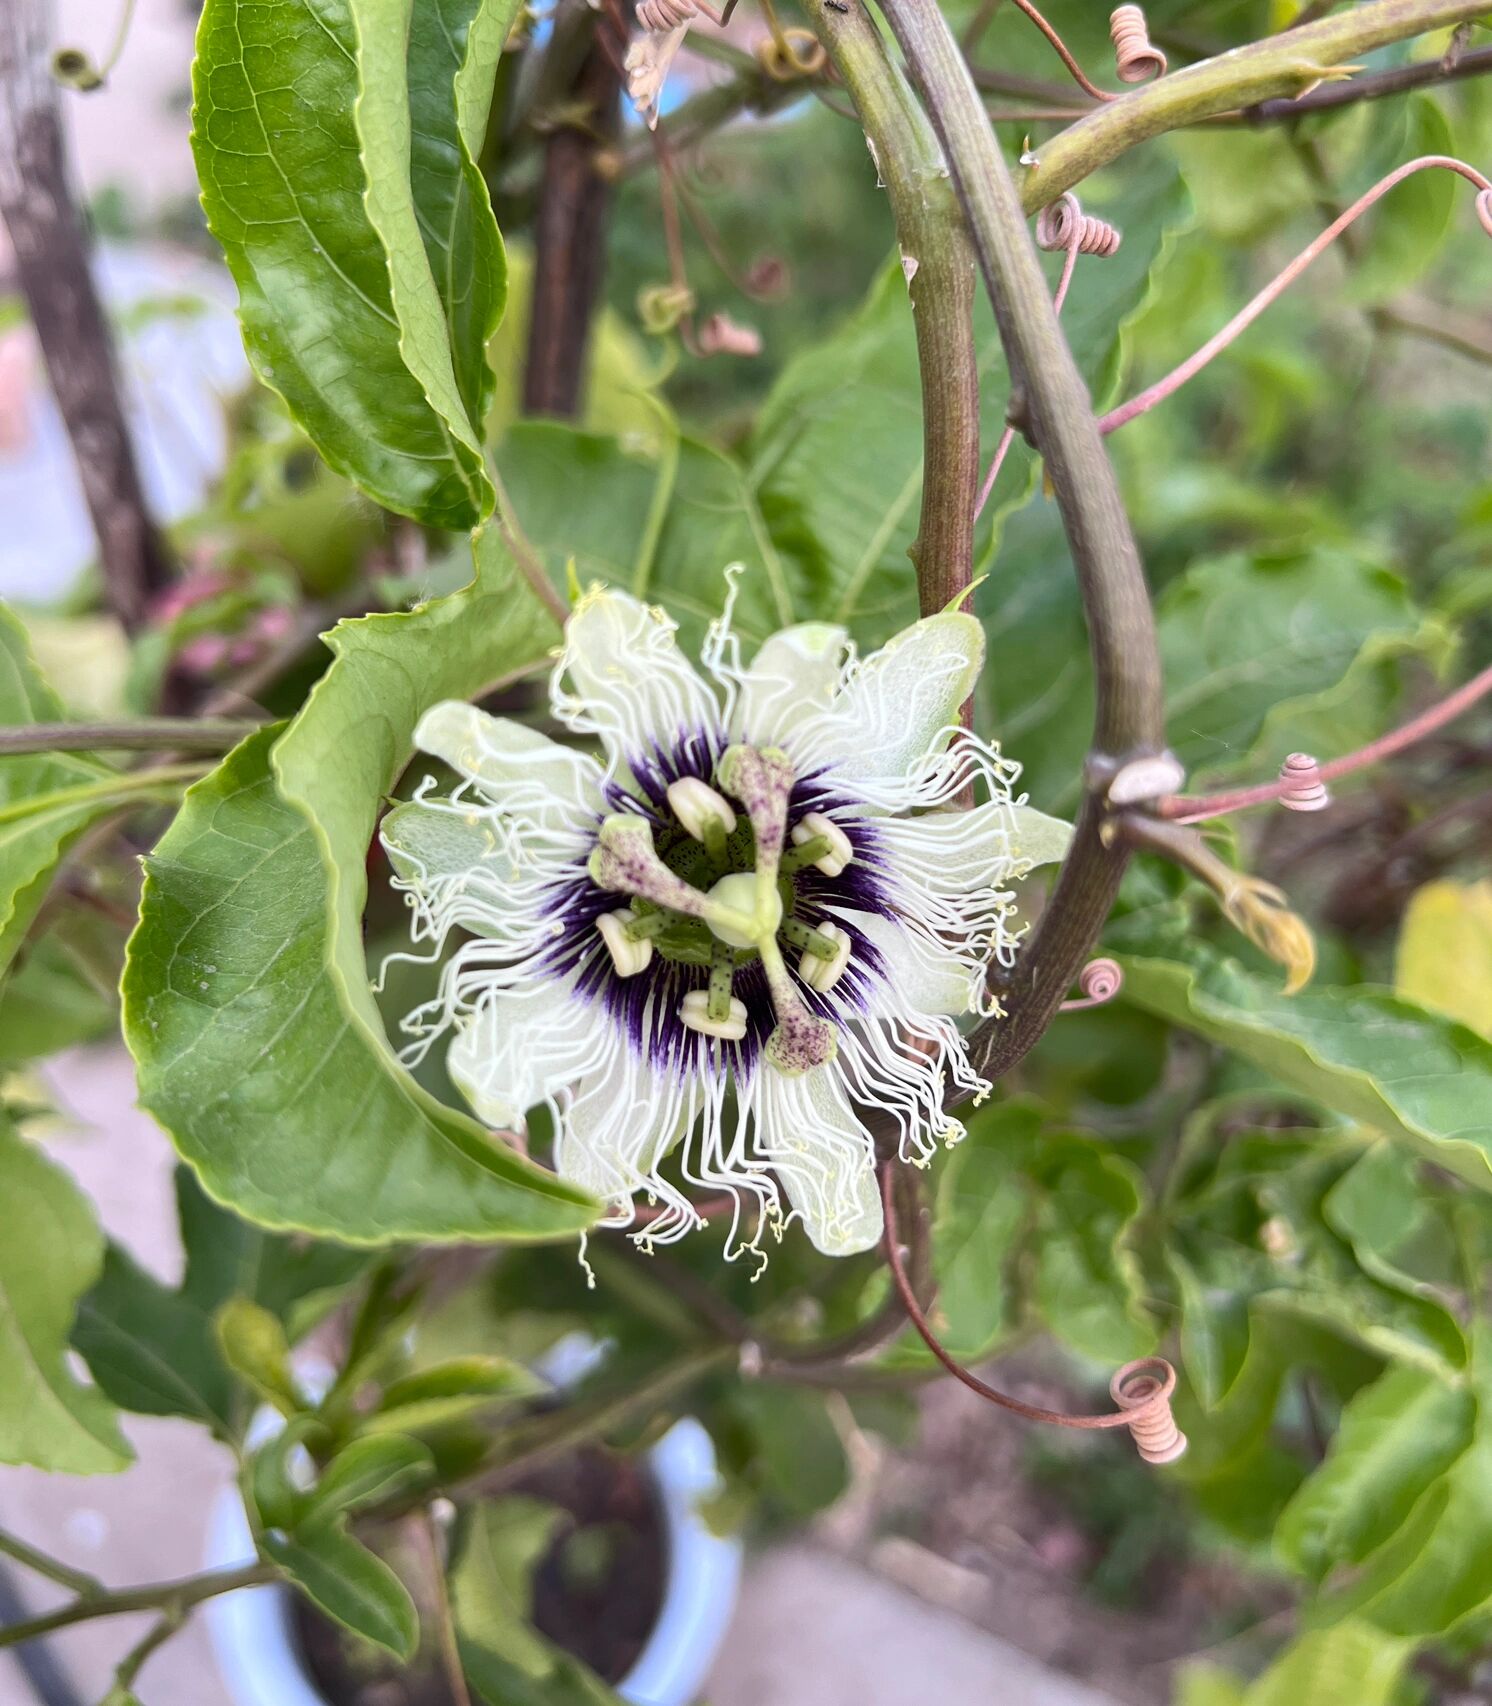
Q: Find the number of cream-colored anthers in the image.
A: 5